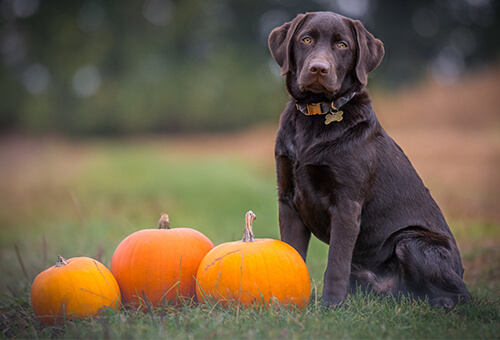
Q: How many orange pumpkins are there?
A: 3